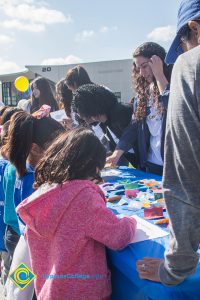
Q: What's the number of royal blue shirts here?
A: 2